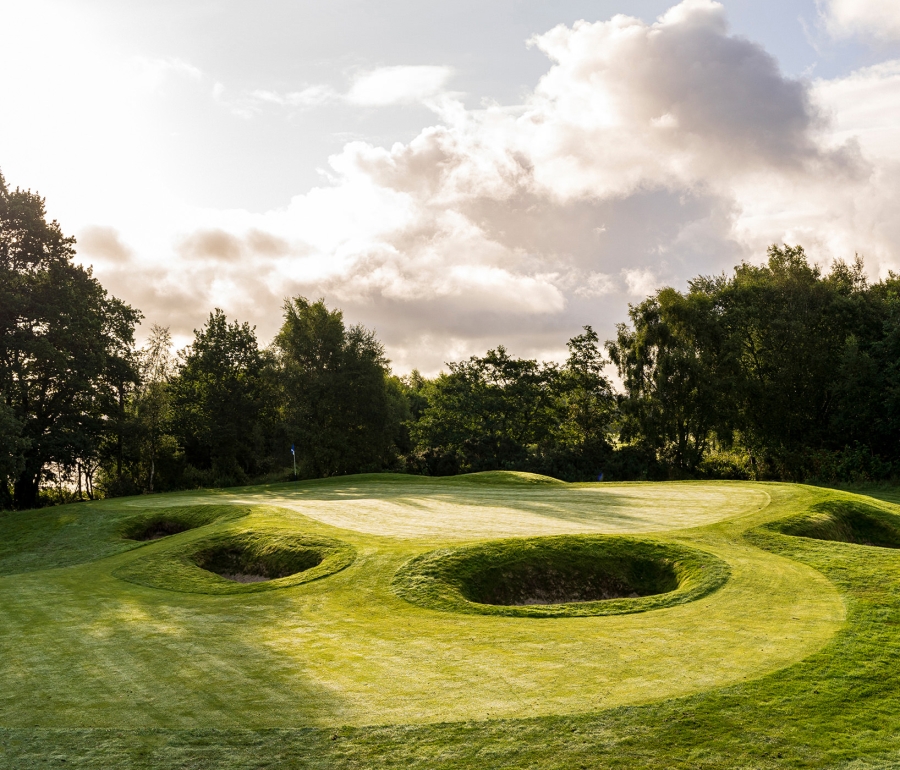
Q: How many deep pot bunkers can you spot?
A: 4